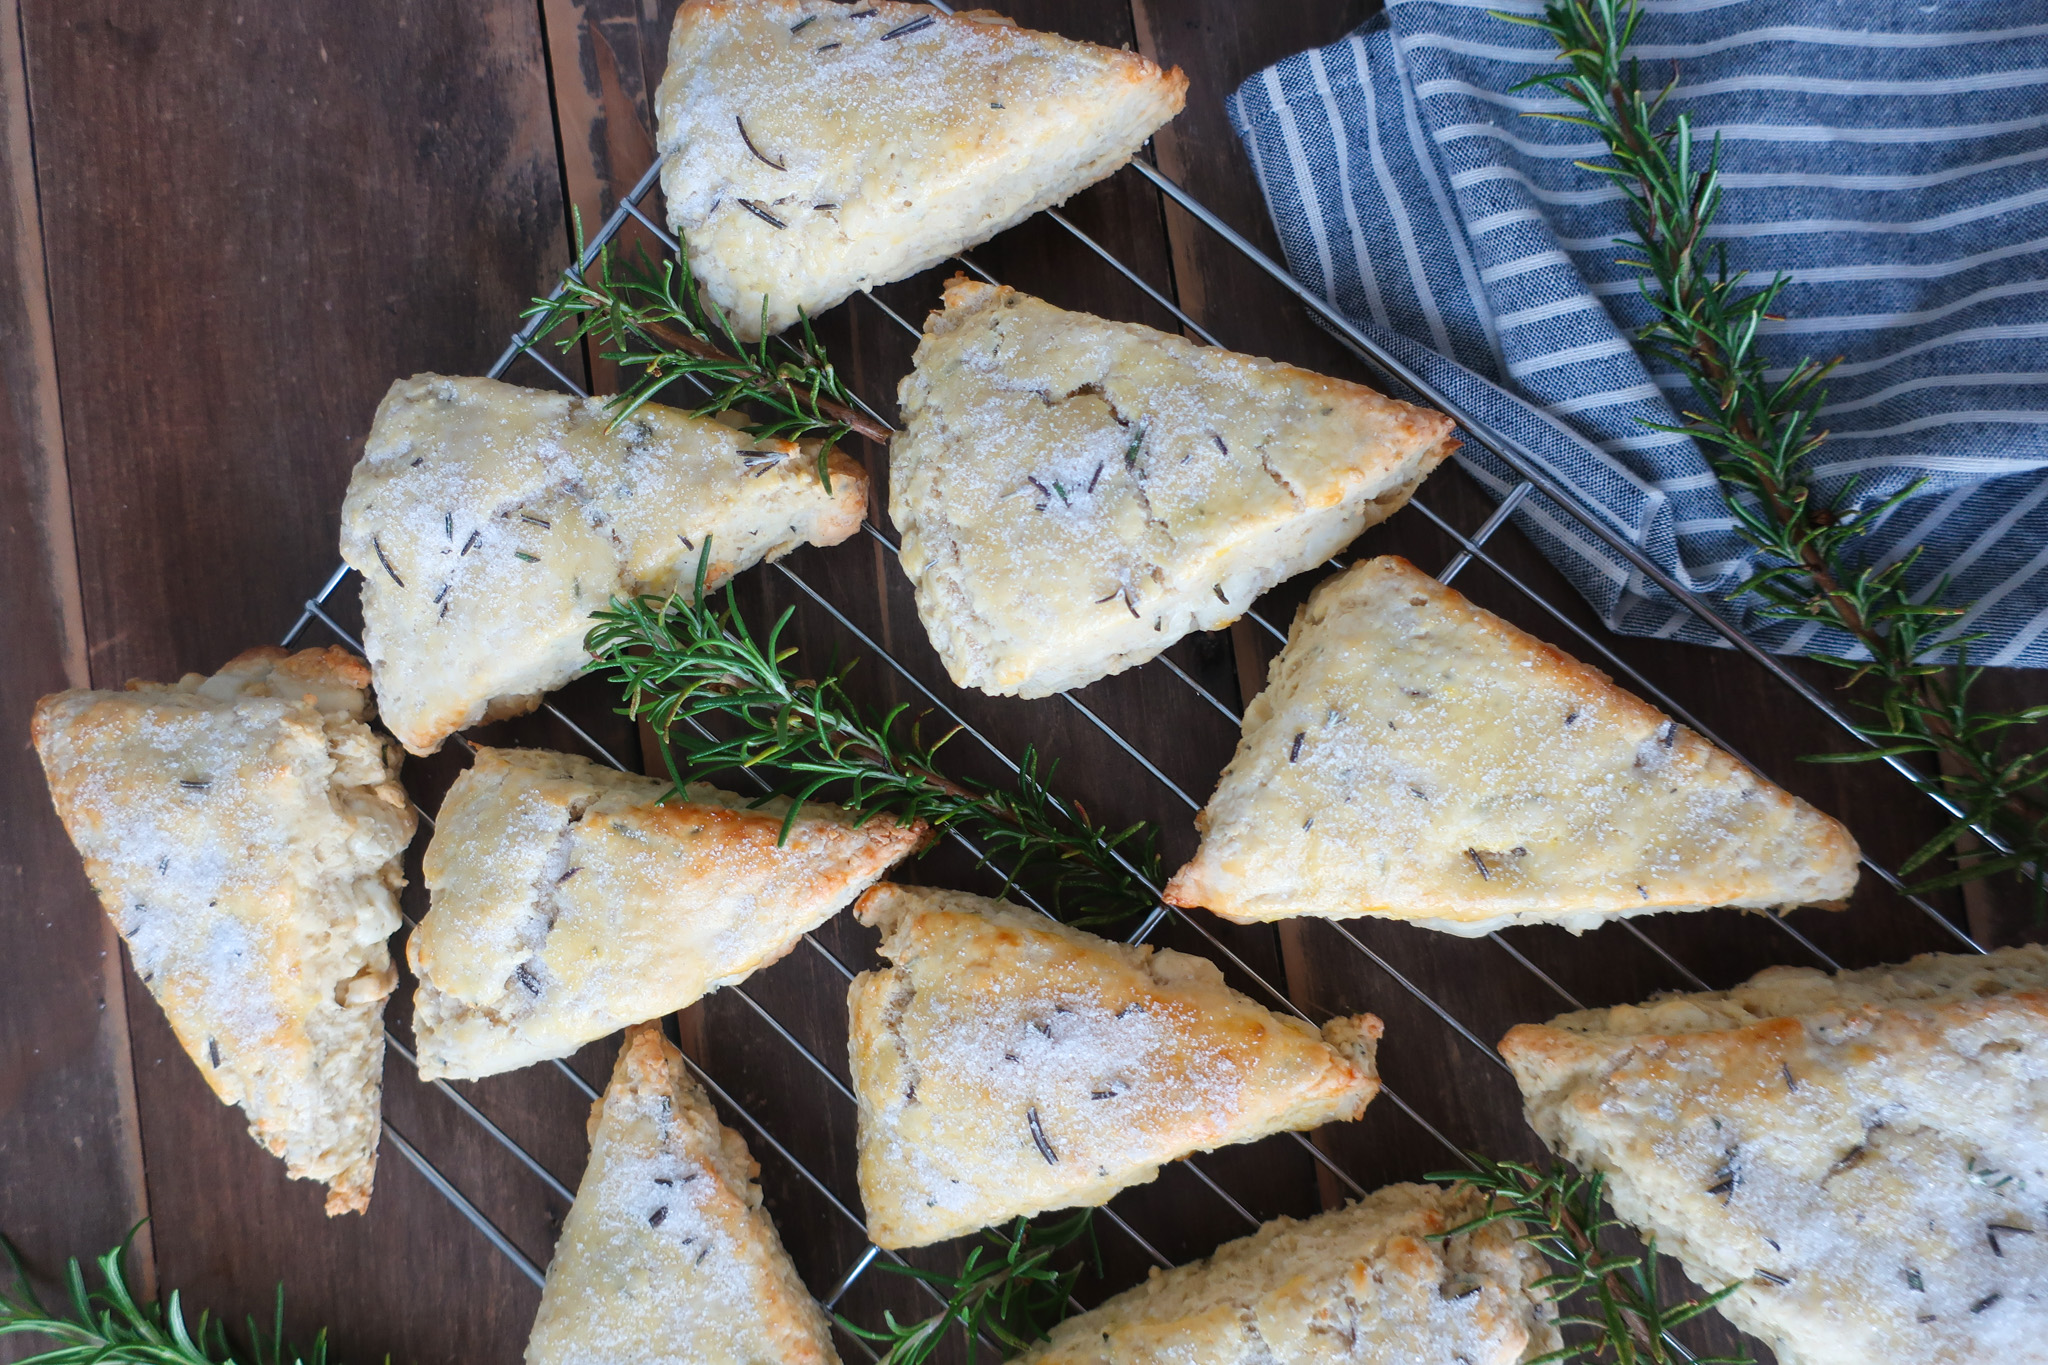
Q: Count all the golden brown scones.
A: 10